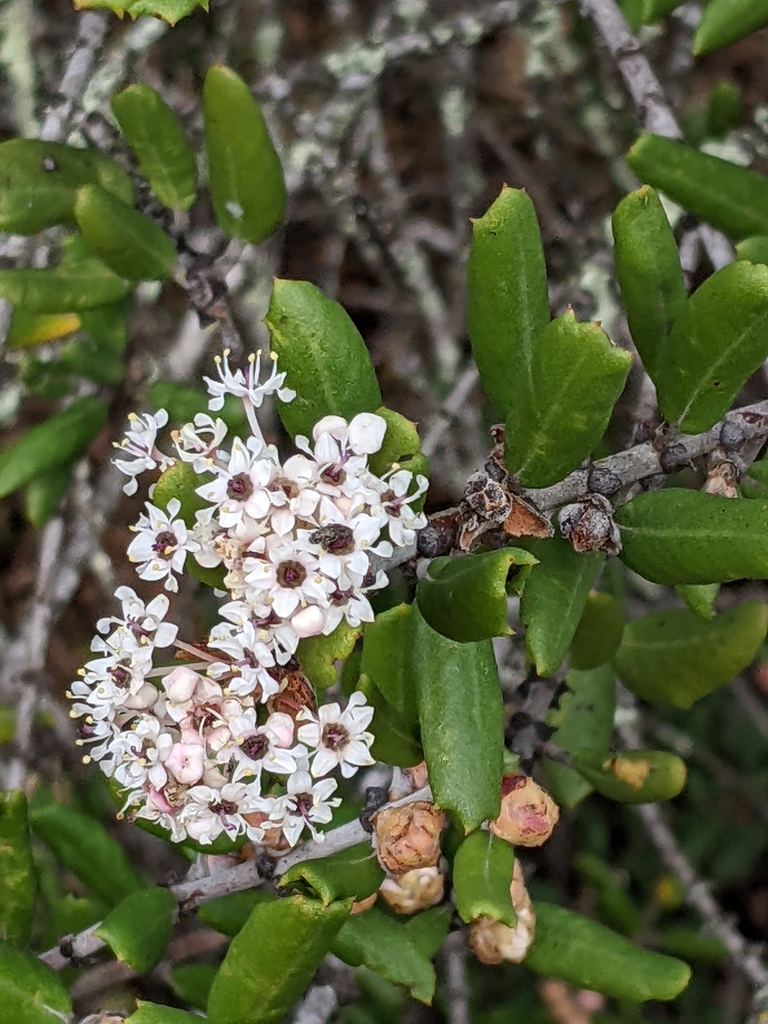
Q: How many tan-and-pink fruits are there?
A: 4